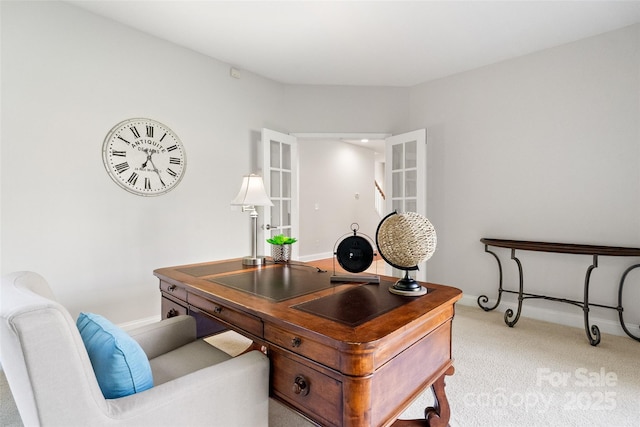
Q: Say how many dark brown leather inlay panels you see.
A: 3